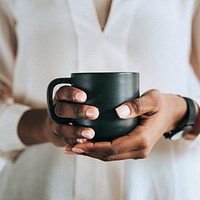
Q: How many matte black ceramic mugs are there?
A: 1